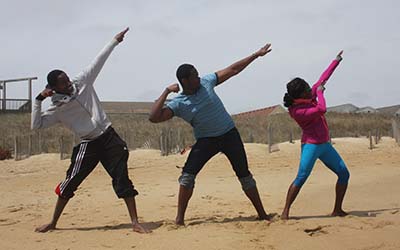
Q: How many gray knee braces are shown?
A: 2